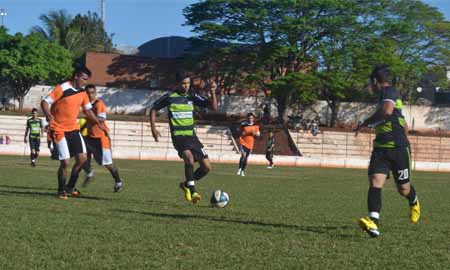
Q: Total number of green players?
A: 4